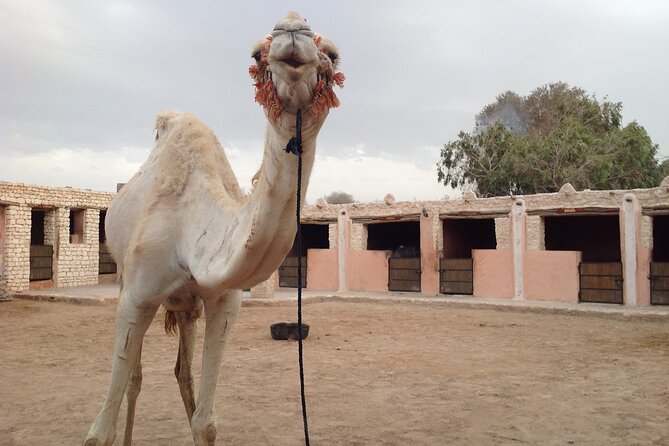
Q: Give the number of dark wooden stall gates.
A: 7